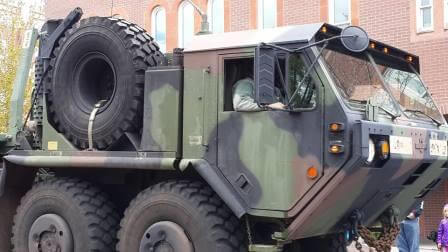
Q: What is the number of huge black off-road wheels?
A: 3